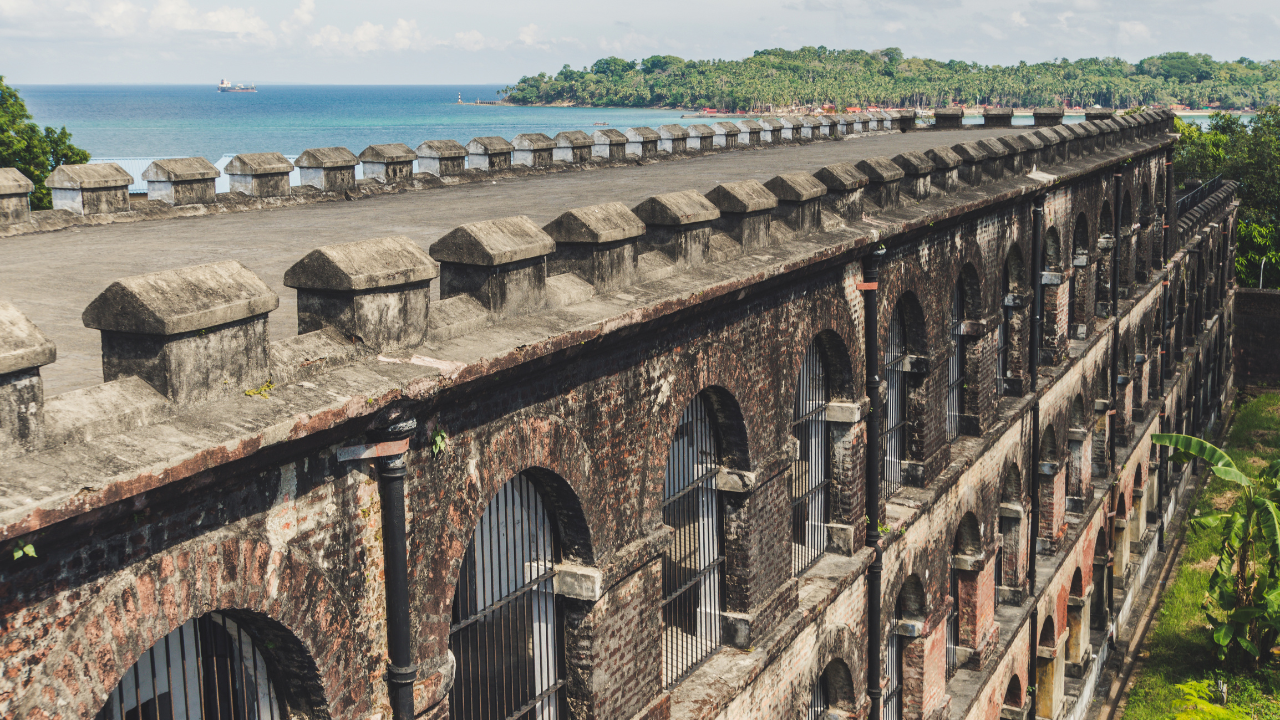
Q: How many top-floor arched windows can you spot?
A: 13